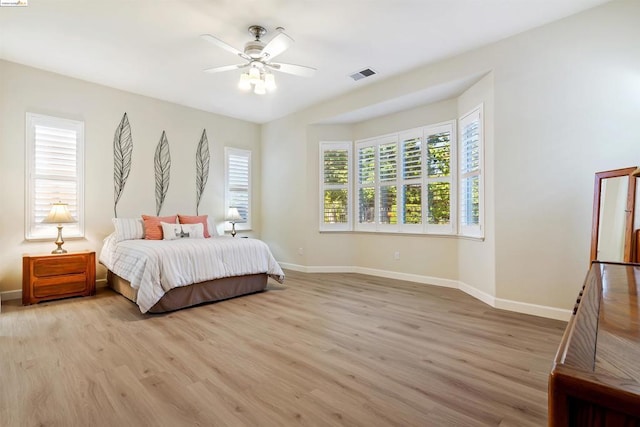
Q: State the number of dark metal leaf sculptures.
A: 3